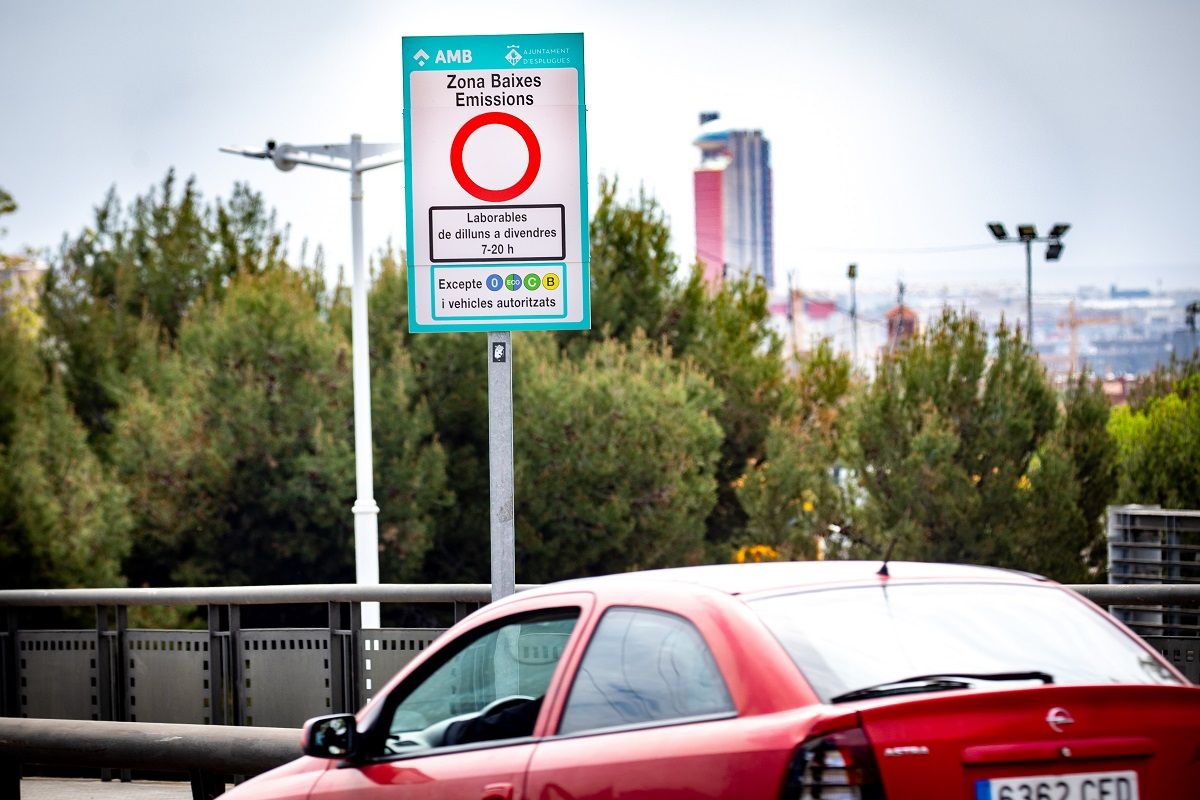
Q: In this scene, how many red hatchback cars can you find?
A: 1